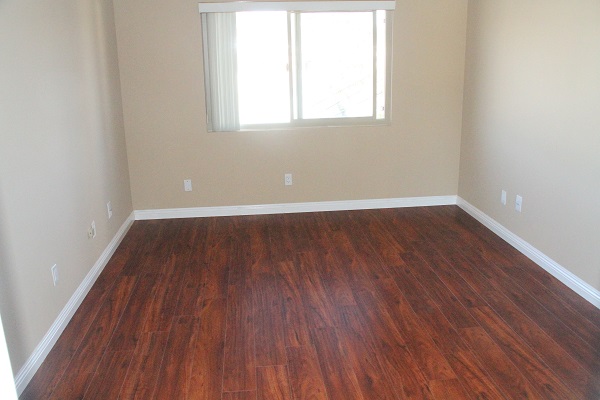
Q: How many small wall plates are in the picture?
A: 7